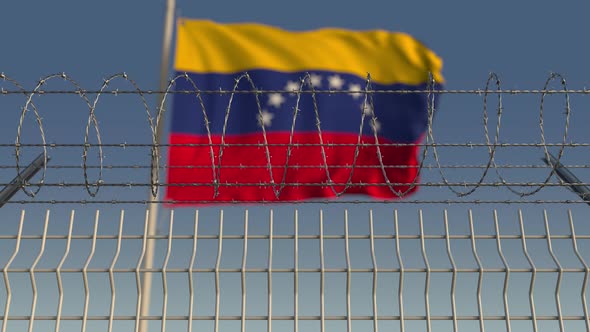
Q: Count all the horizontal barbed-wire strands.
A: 5